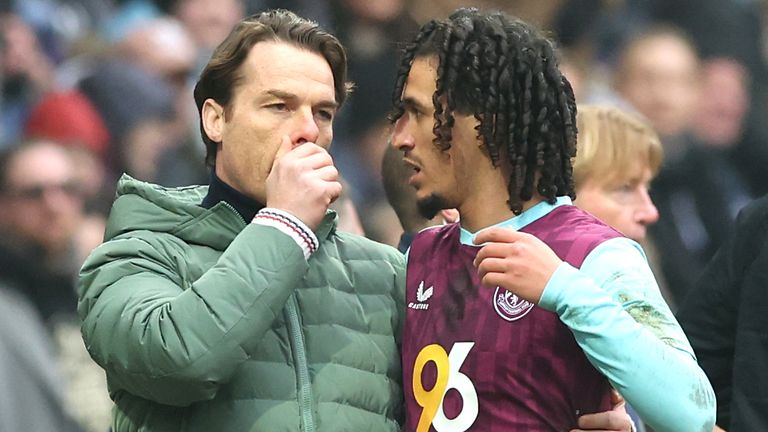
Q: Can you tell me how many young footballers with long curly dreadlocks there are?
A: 1